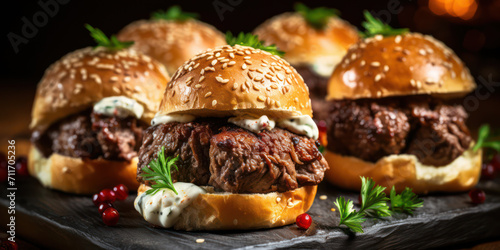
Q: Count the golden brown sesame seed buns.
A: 5